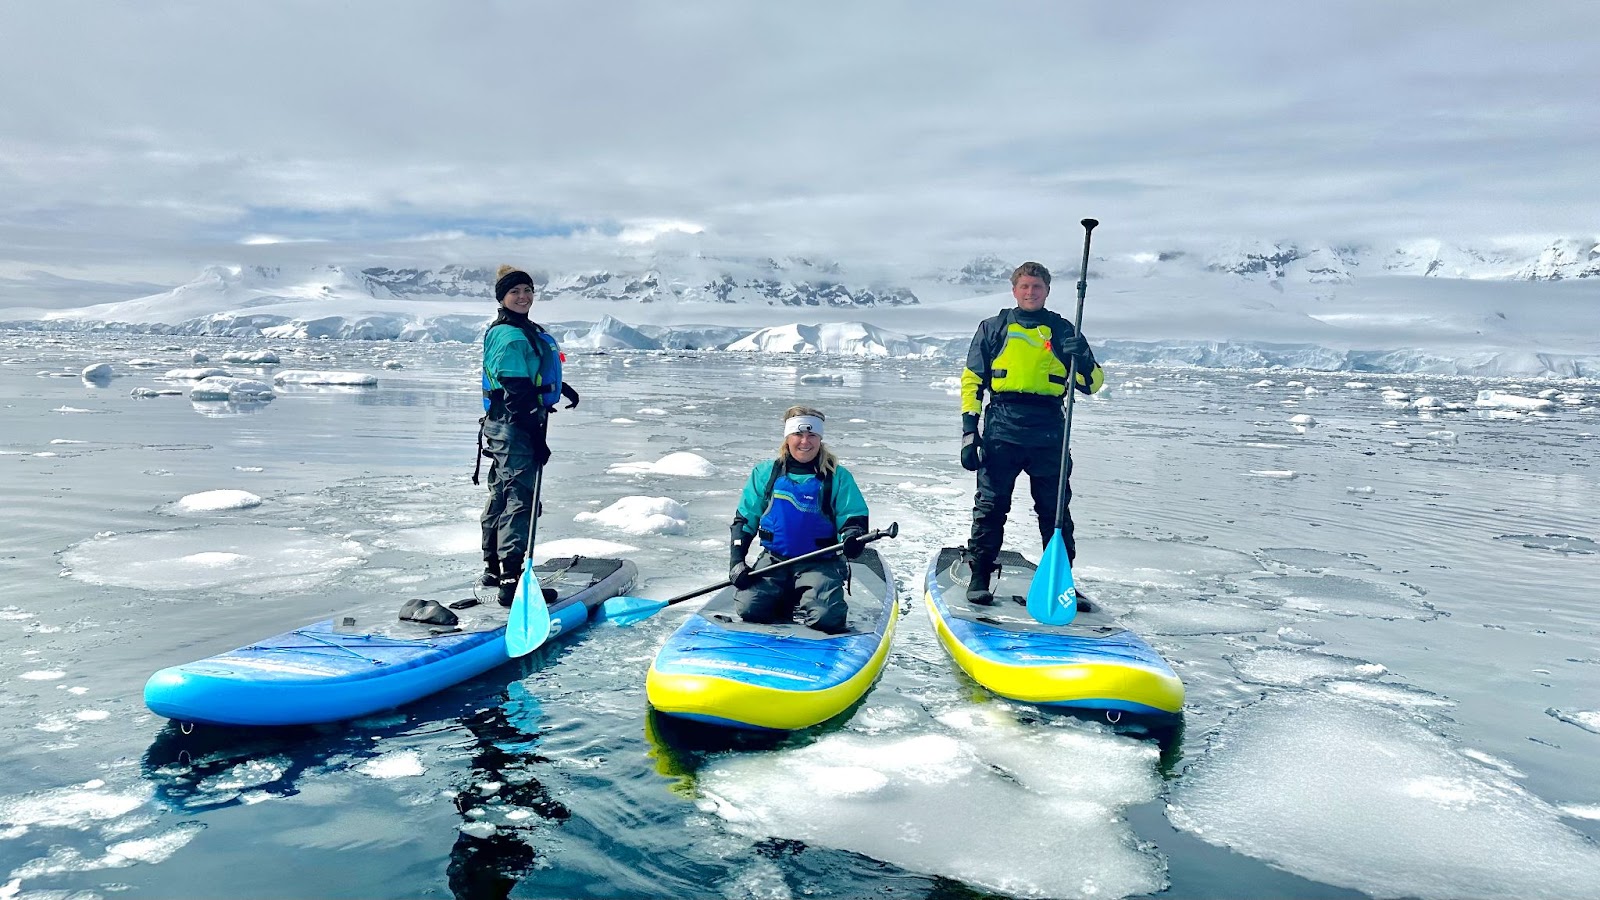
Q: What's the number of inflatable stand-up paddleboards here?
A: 3